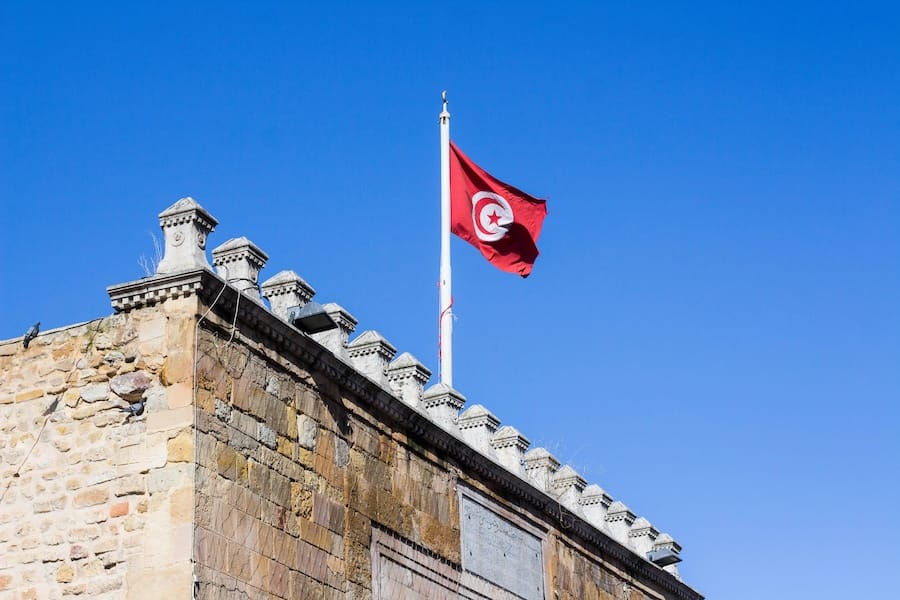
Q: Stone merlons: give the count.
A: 15